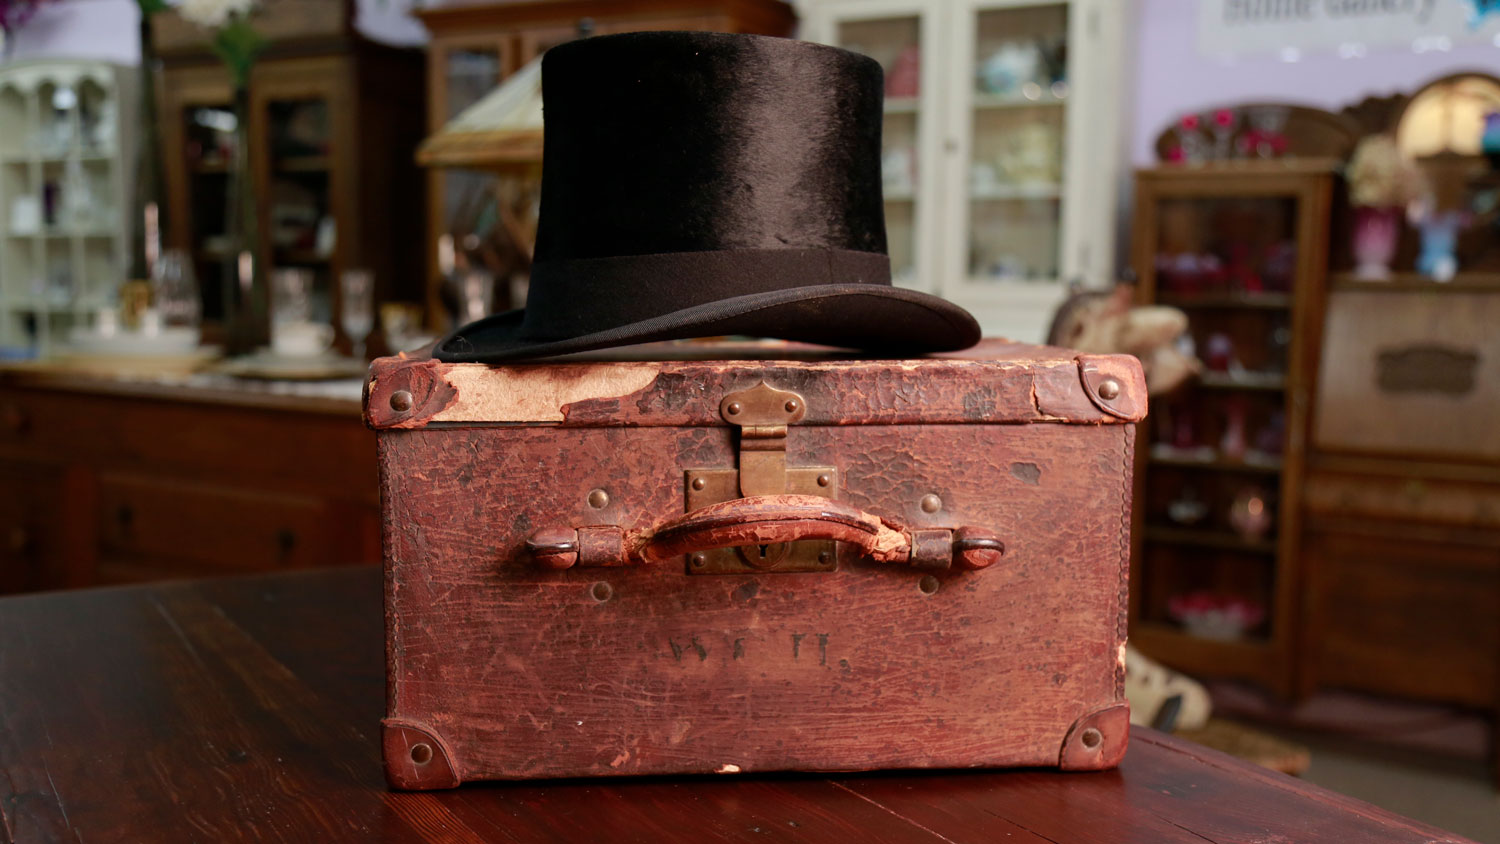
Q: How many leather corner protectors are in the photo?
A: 4